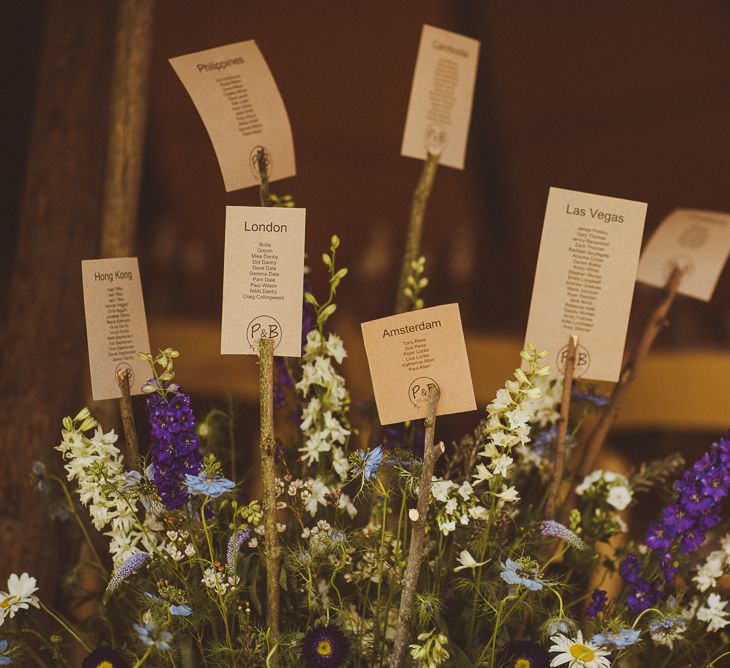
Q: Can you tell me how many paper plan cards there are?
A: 7